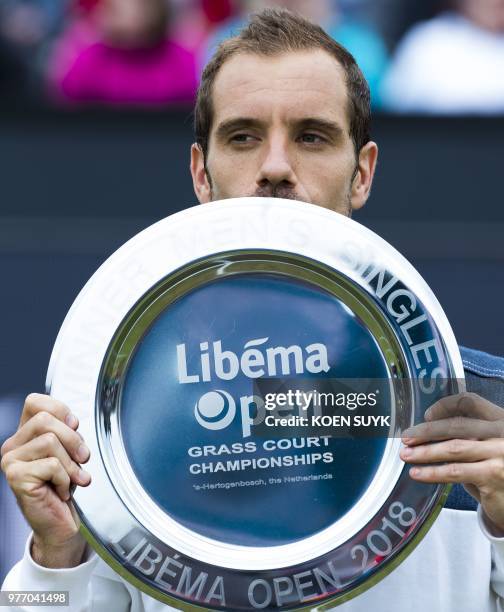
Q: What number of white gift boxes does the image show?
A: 0